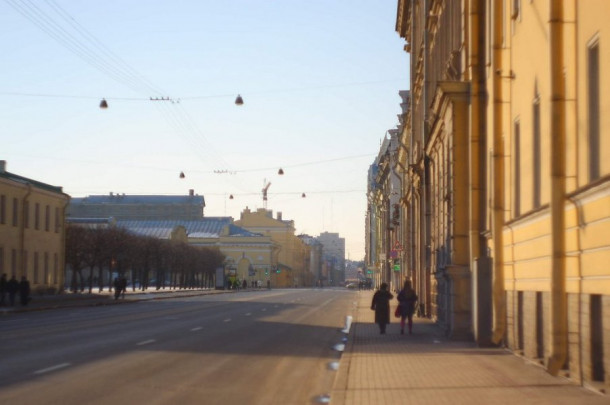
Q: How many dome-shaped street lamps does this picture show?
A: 6